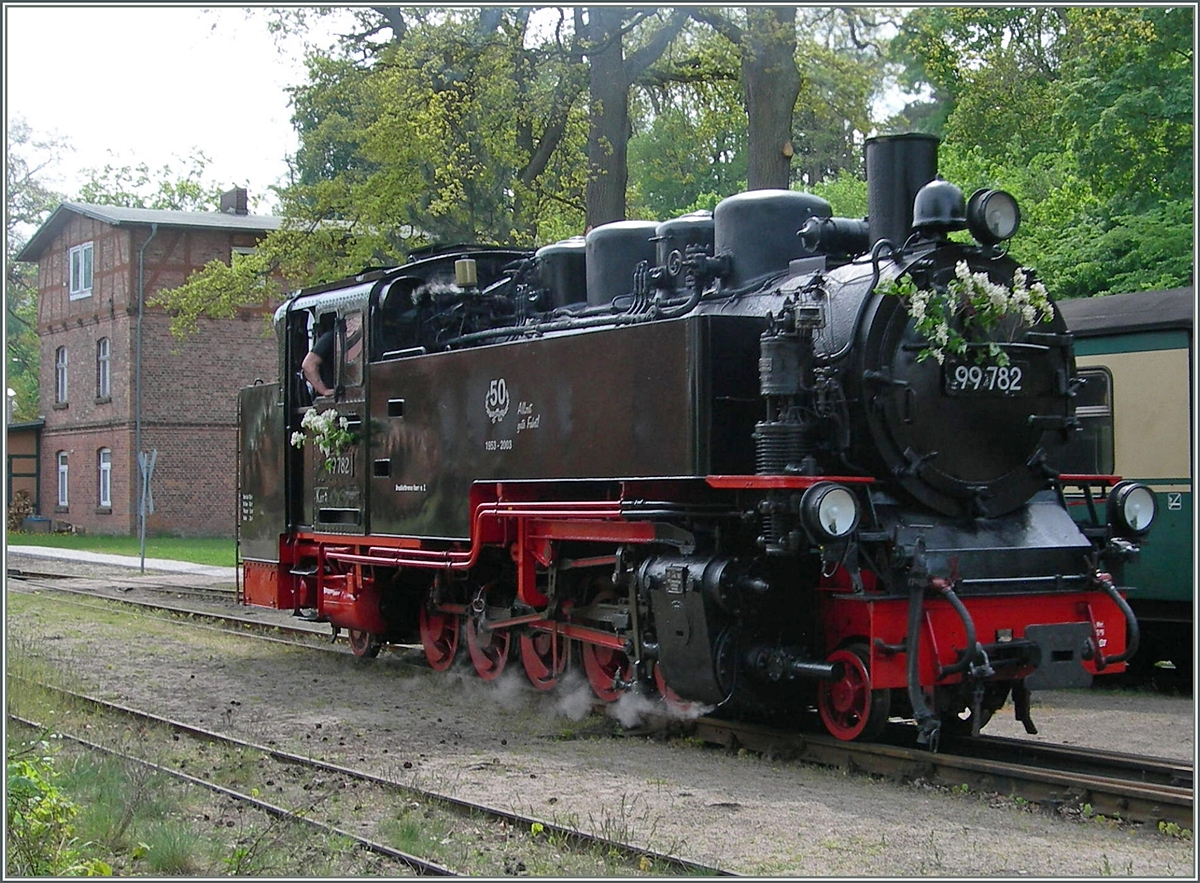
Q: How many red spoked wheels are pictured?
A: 7